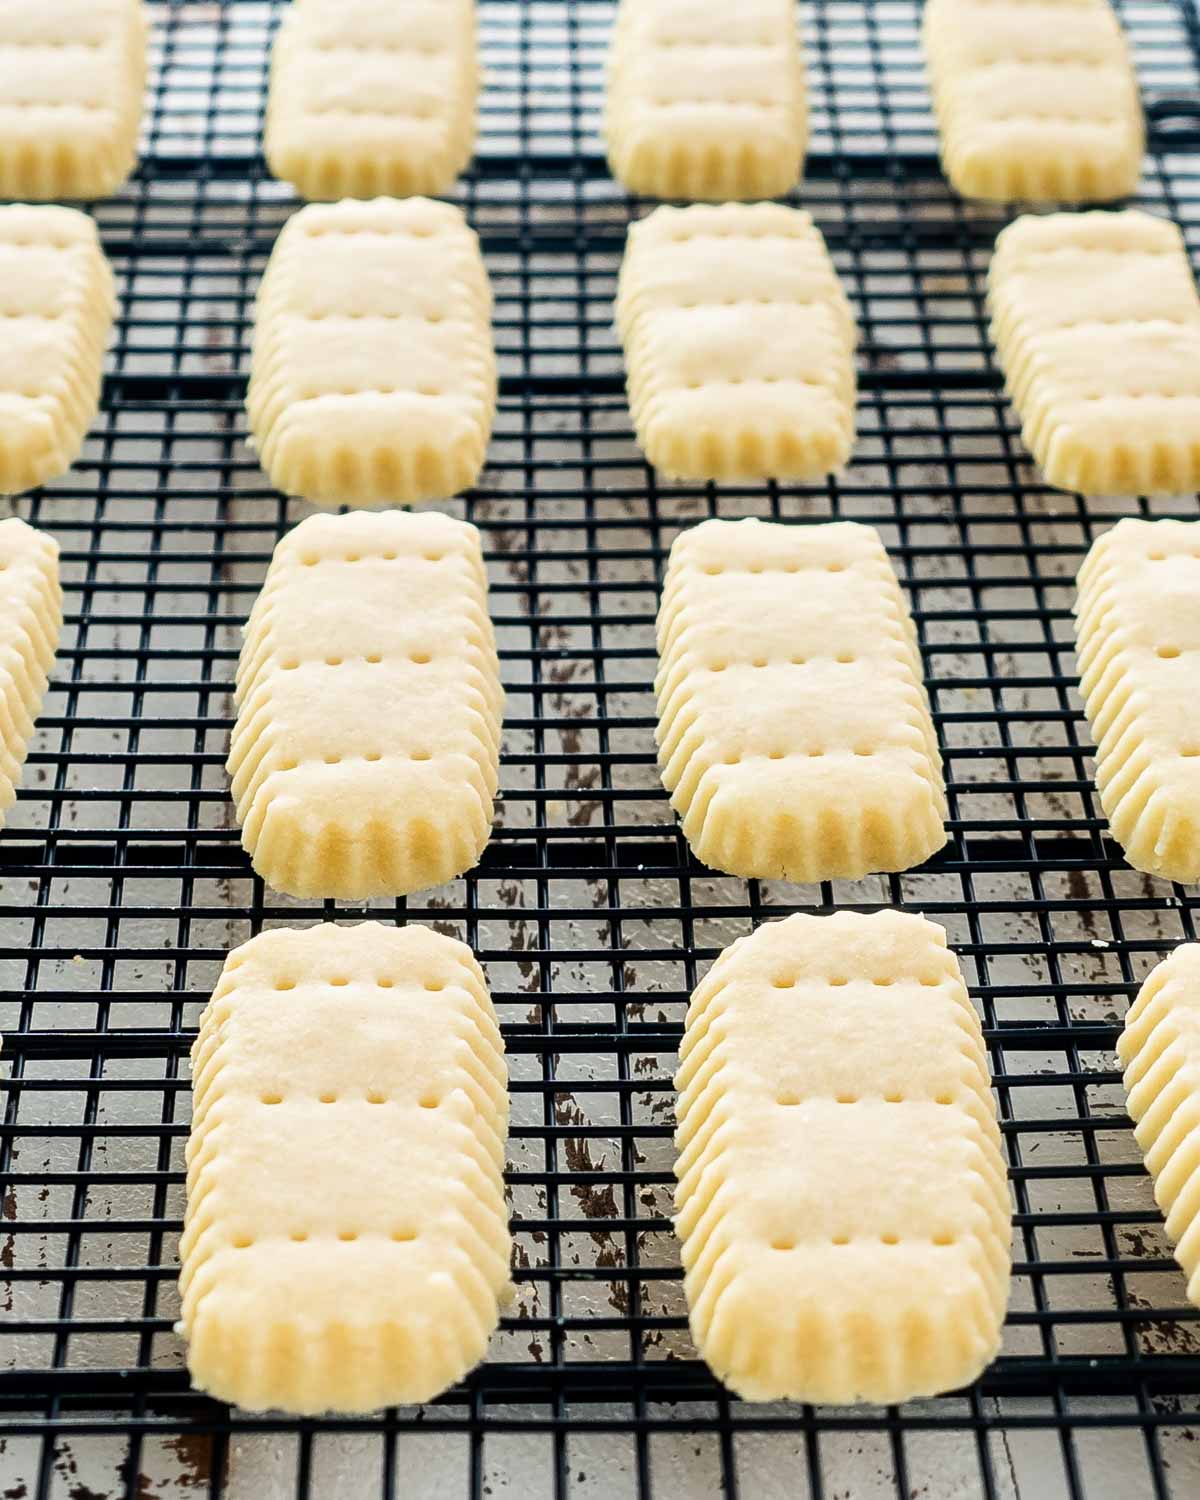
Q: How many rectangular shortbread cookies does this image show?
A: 15